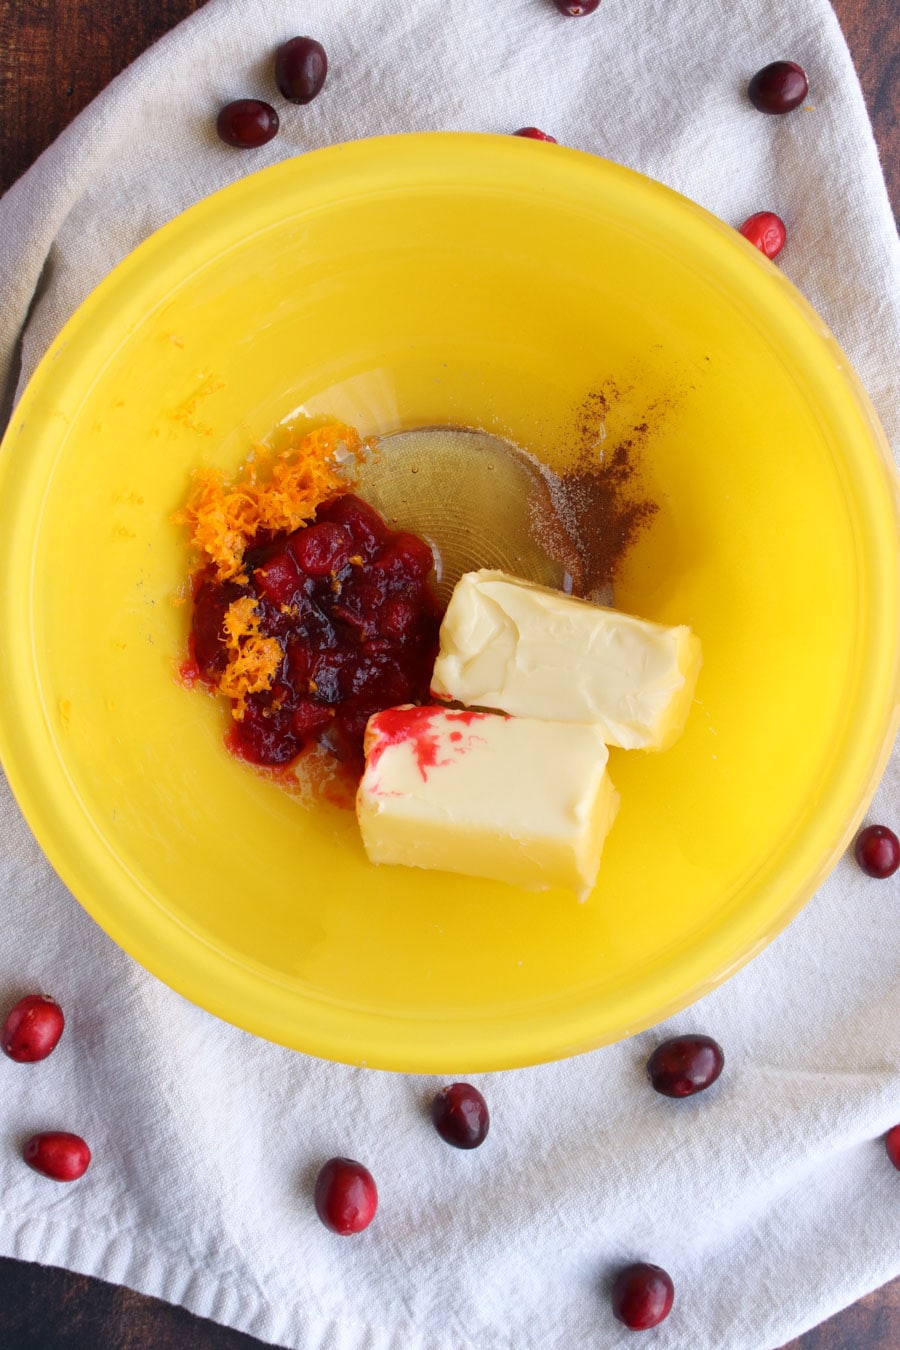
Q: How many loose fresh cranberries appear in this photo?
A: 14